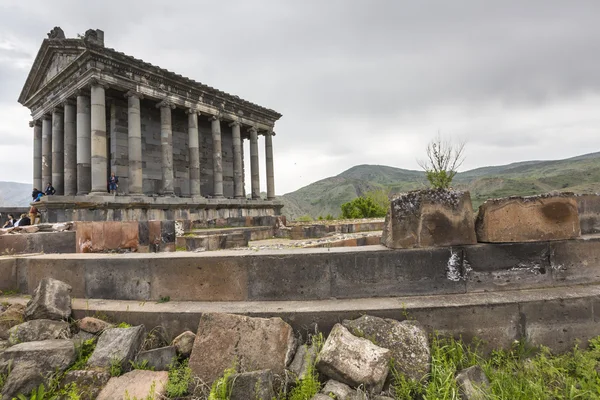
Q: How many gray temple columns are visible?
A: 13